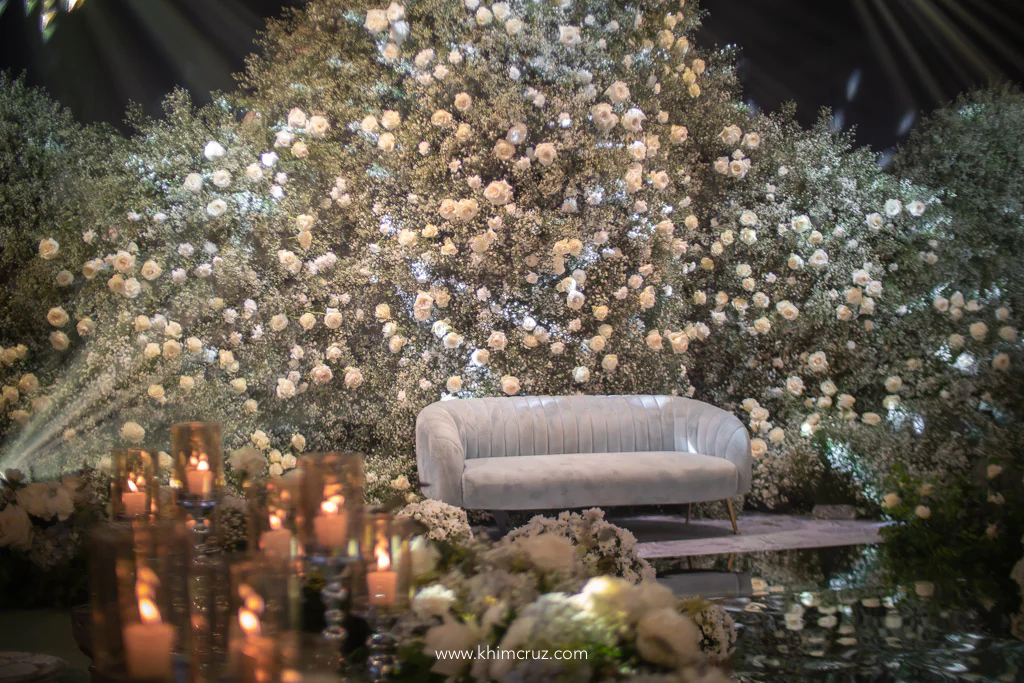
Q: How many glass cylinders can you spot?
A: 7